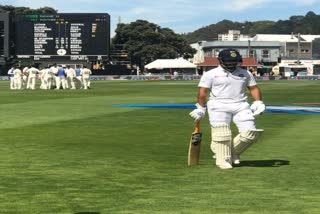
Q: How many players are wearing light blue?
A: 2